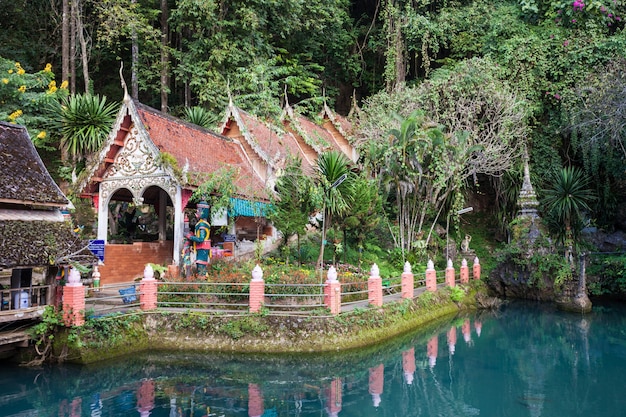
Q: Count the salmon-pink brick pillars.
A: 10